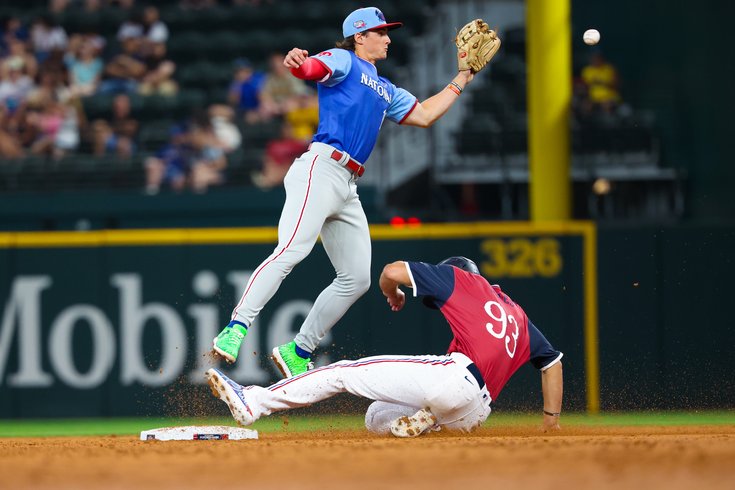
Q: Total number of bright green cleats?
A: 2